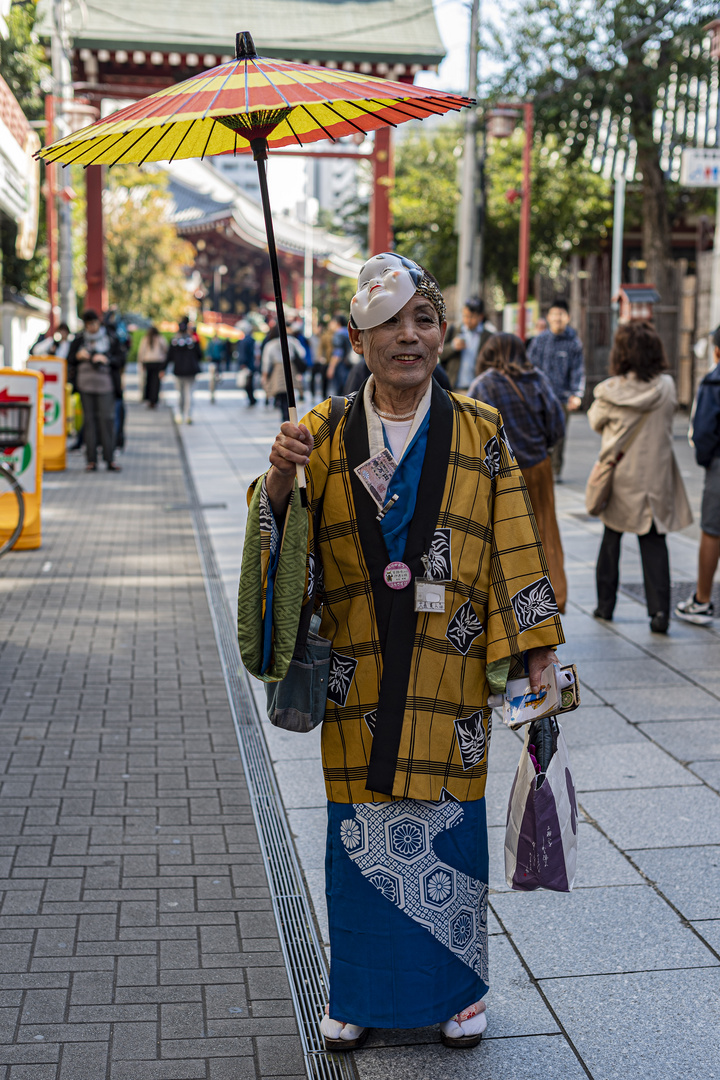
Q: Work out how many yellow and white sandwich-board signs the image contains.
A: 2